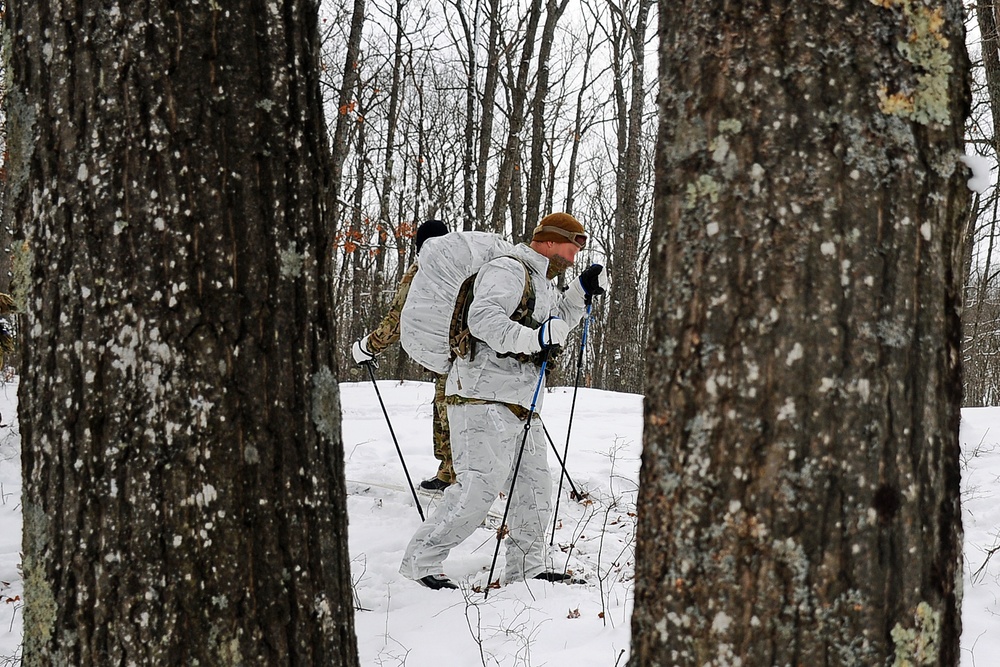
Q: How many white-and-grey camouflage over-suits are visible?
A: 1